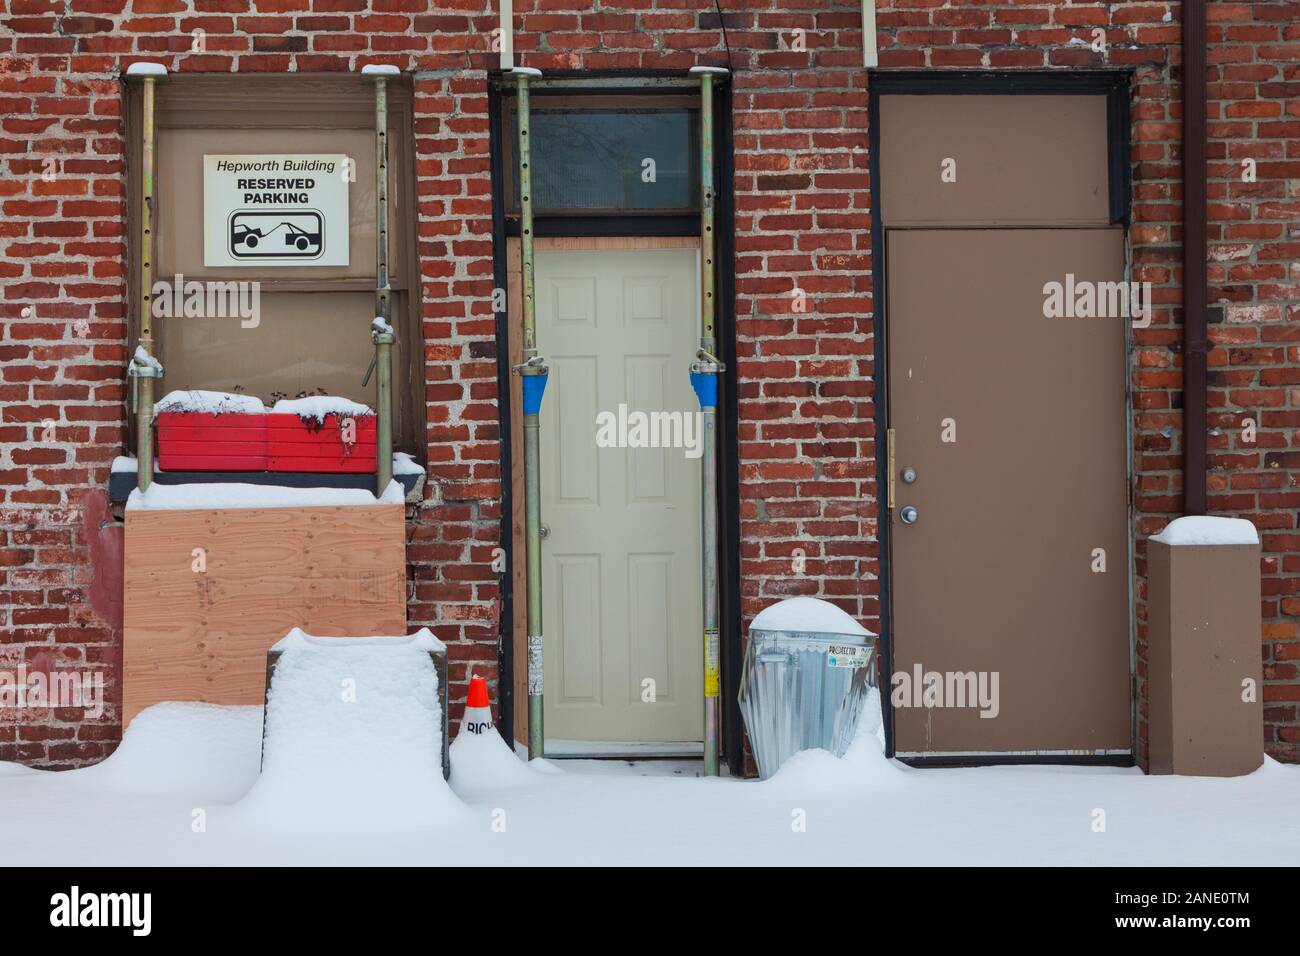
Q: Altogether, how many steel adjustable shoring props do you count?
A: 4